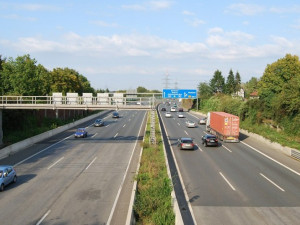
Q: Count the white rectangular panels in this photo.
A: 5